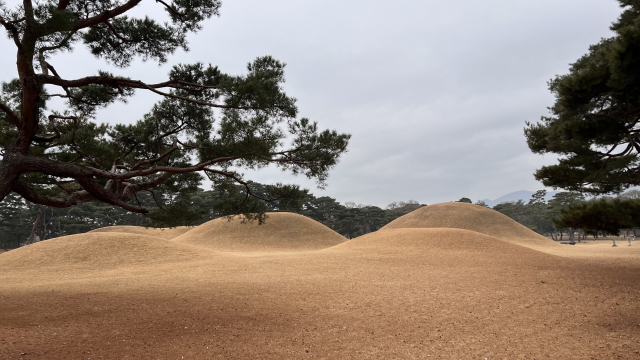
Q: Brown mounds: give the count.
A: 5